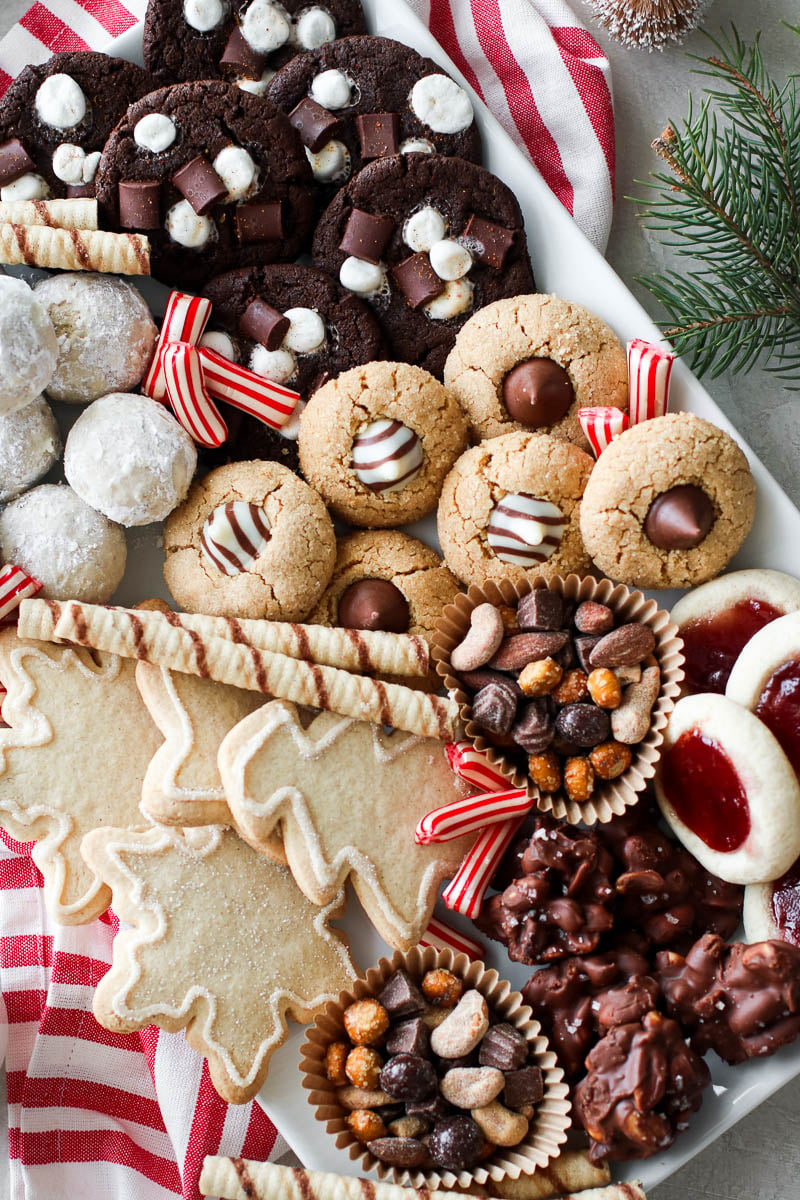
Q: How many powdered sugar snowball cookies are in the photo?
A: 5